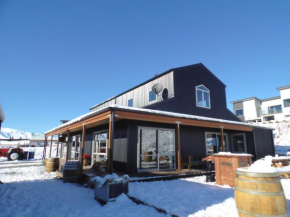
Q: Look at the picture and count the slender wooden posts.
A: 8